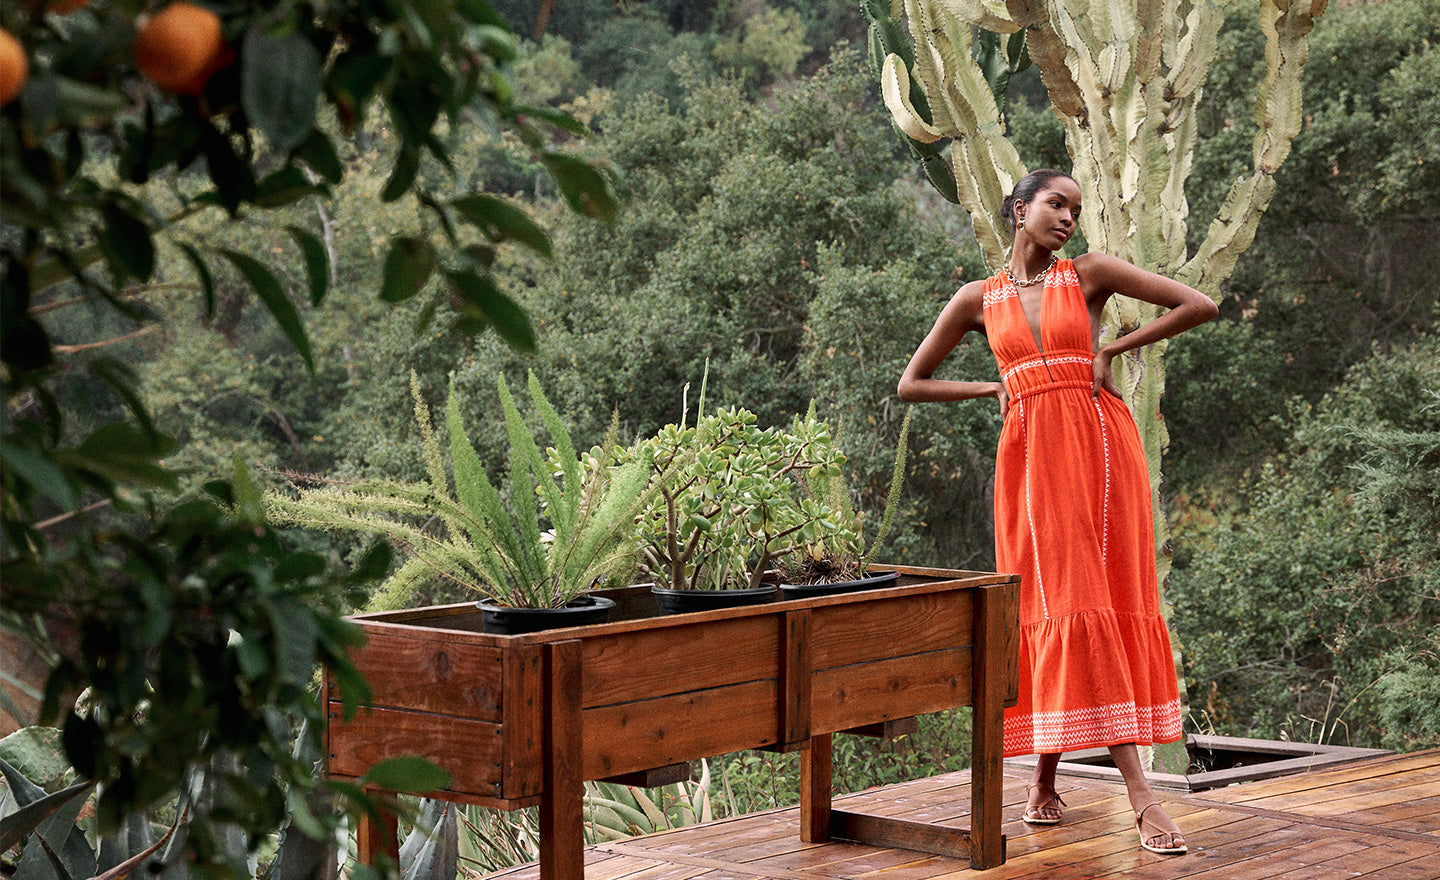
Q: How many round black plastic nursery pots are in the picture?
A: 3